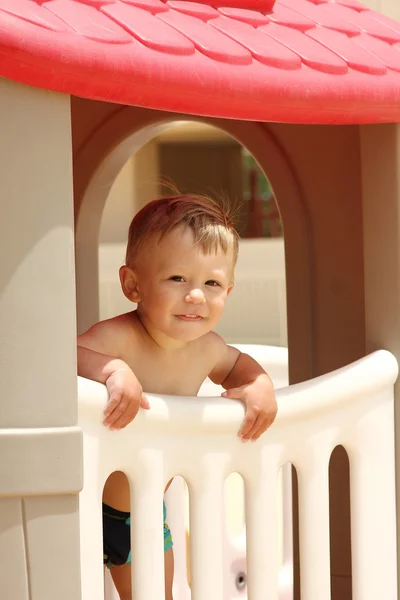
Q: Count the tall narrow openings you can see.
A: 5